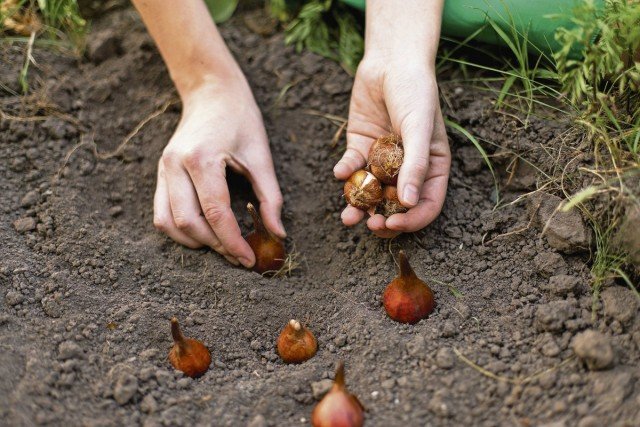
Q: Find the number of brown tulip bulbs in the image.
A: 8